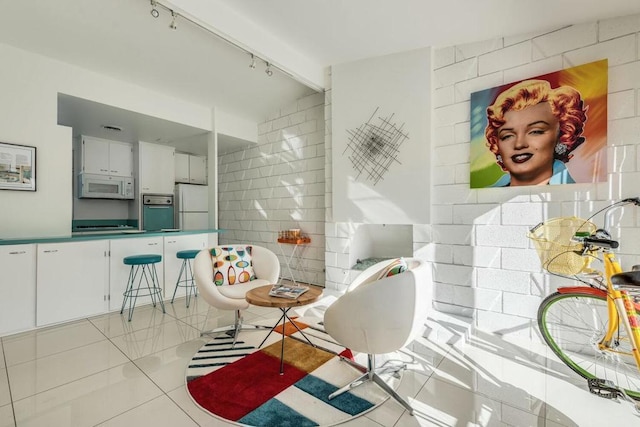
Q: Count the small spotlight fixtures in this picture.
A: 4